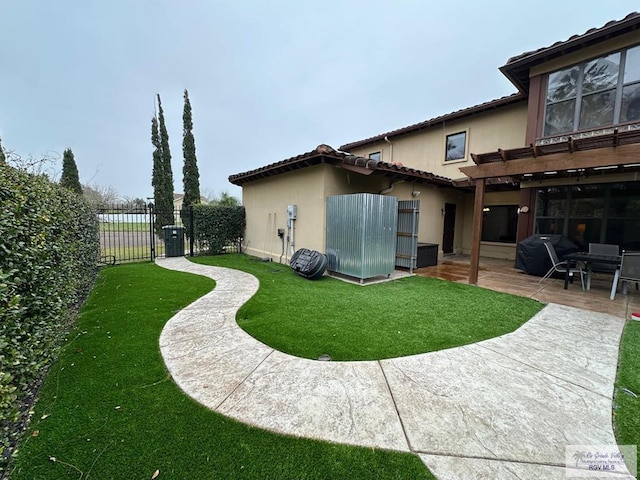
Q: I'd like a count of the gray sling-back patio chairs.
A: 3